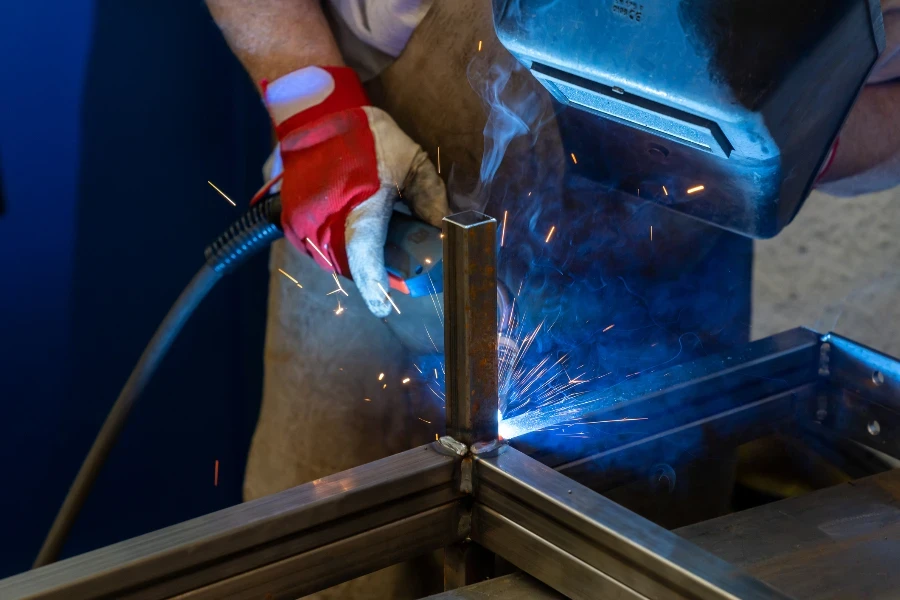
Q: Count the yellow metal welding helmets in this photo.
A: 0